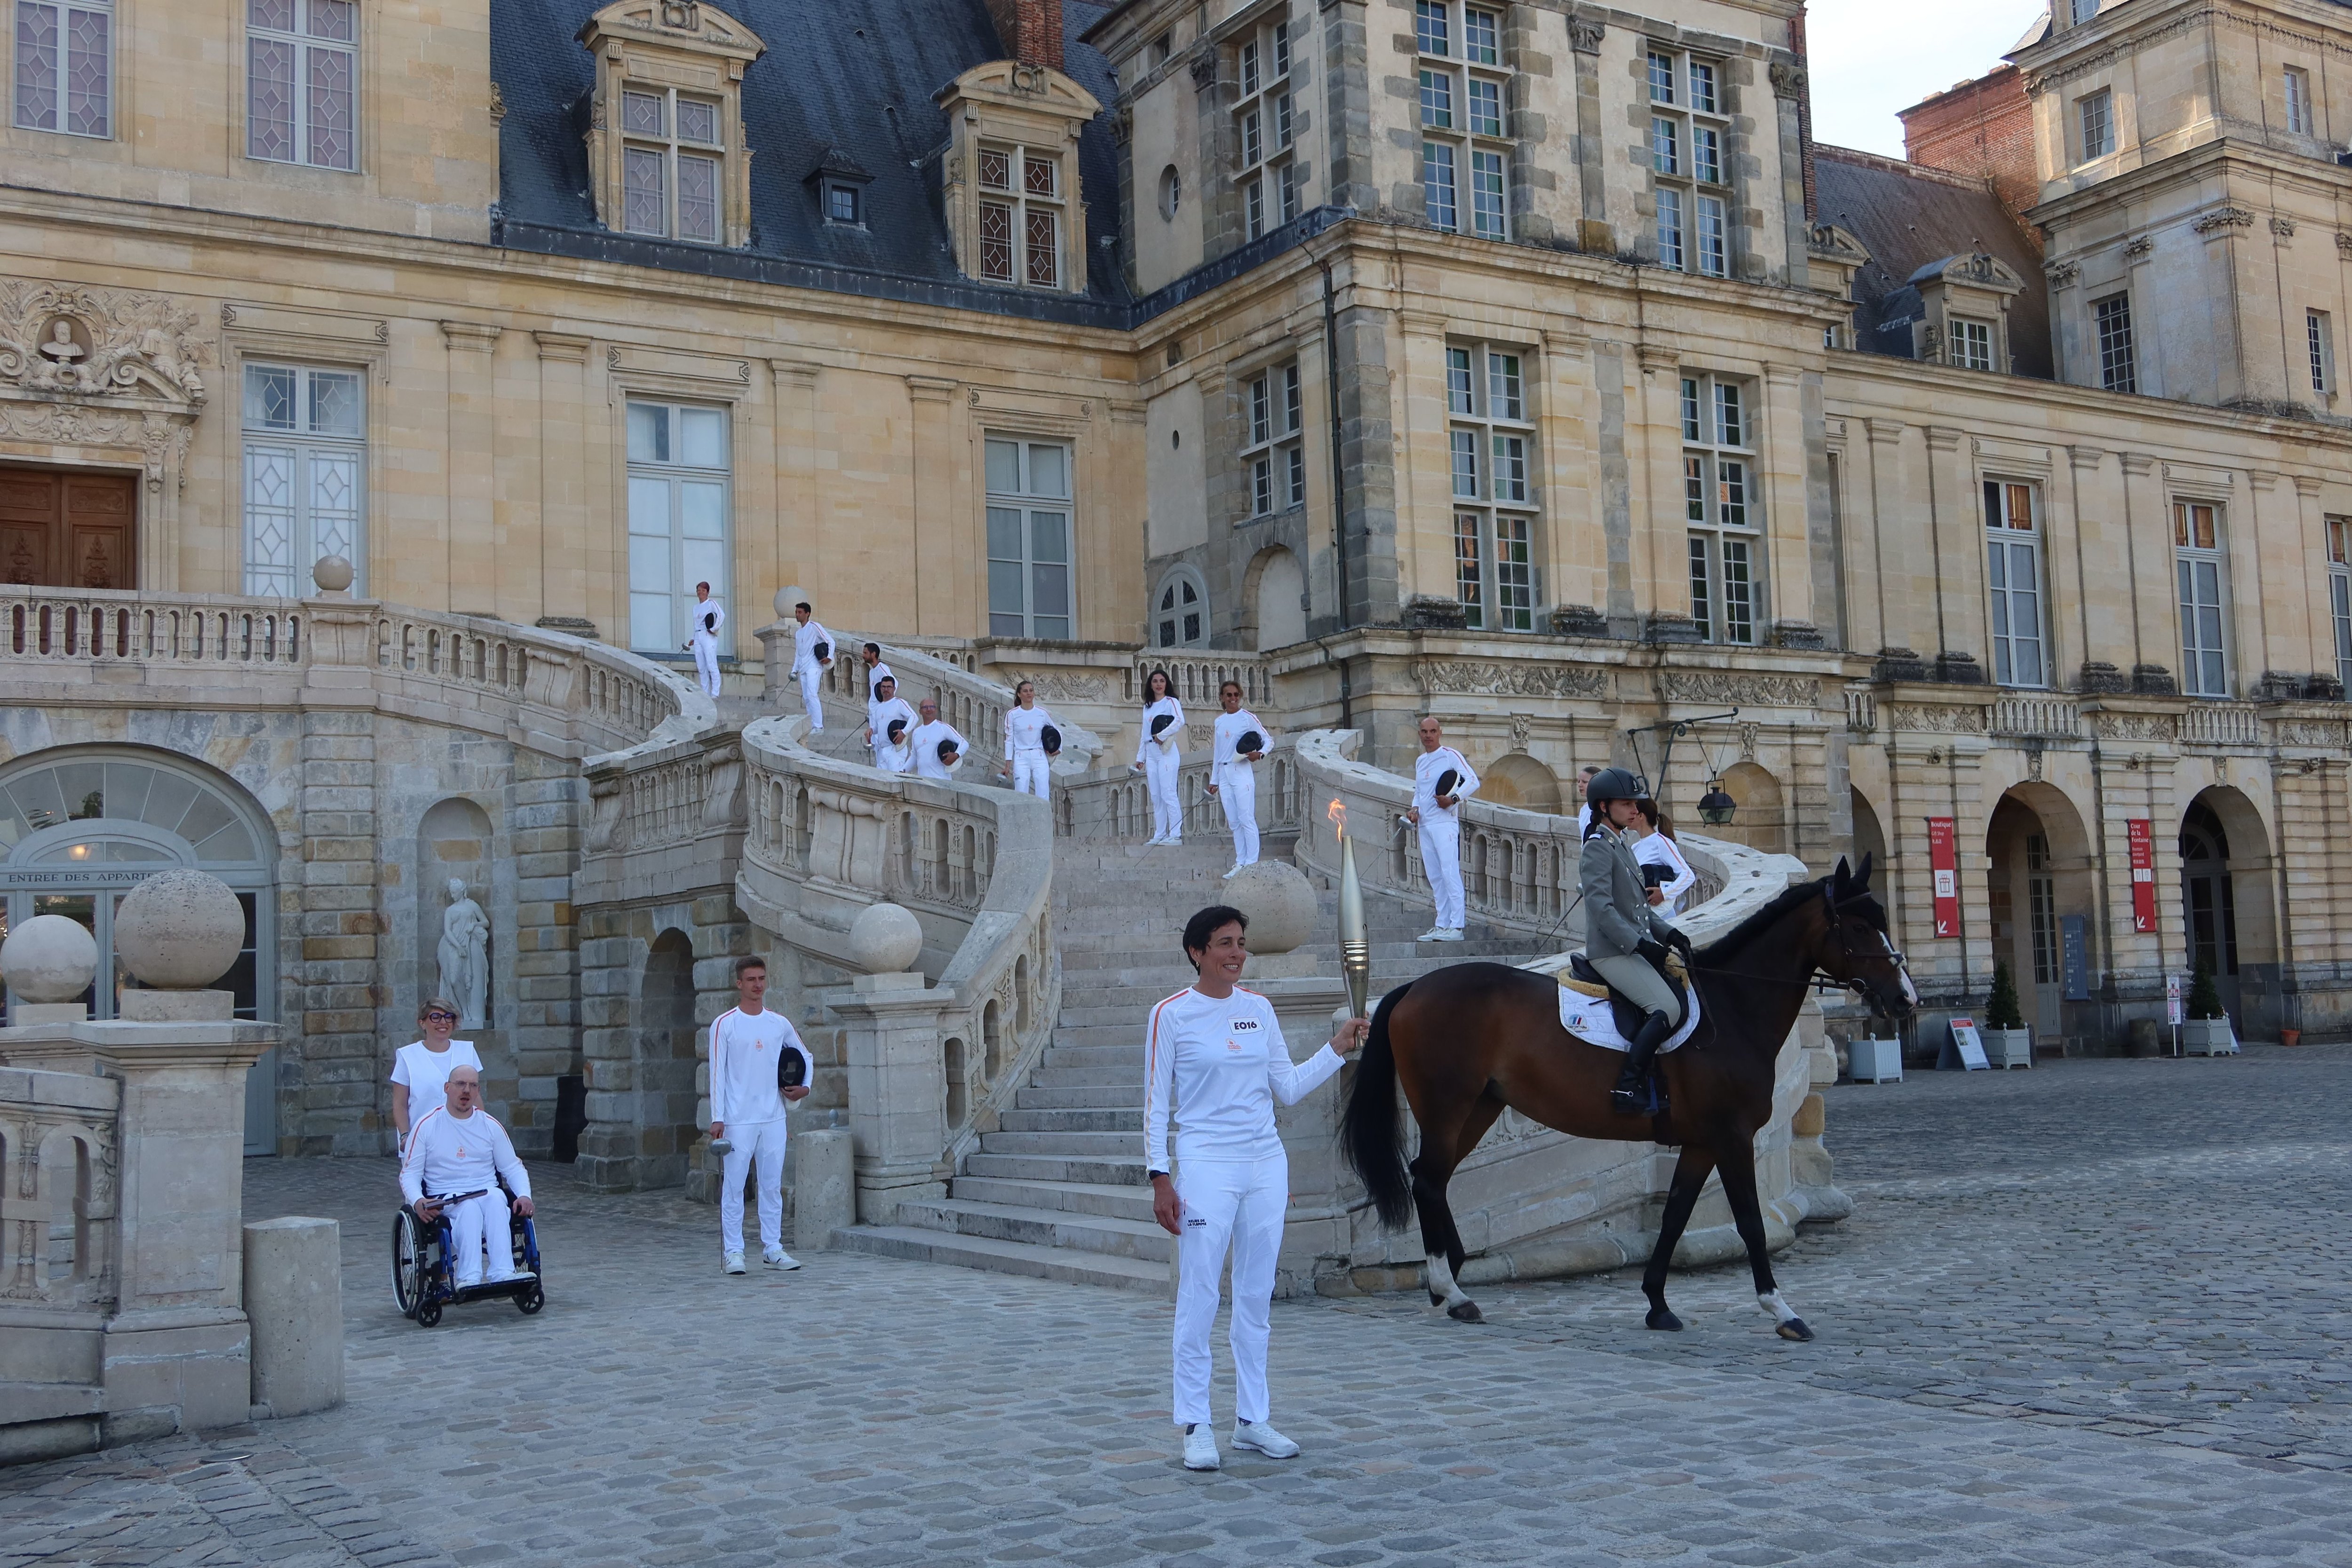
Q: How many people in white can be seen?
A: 15